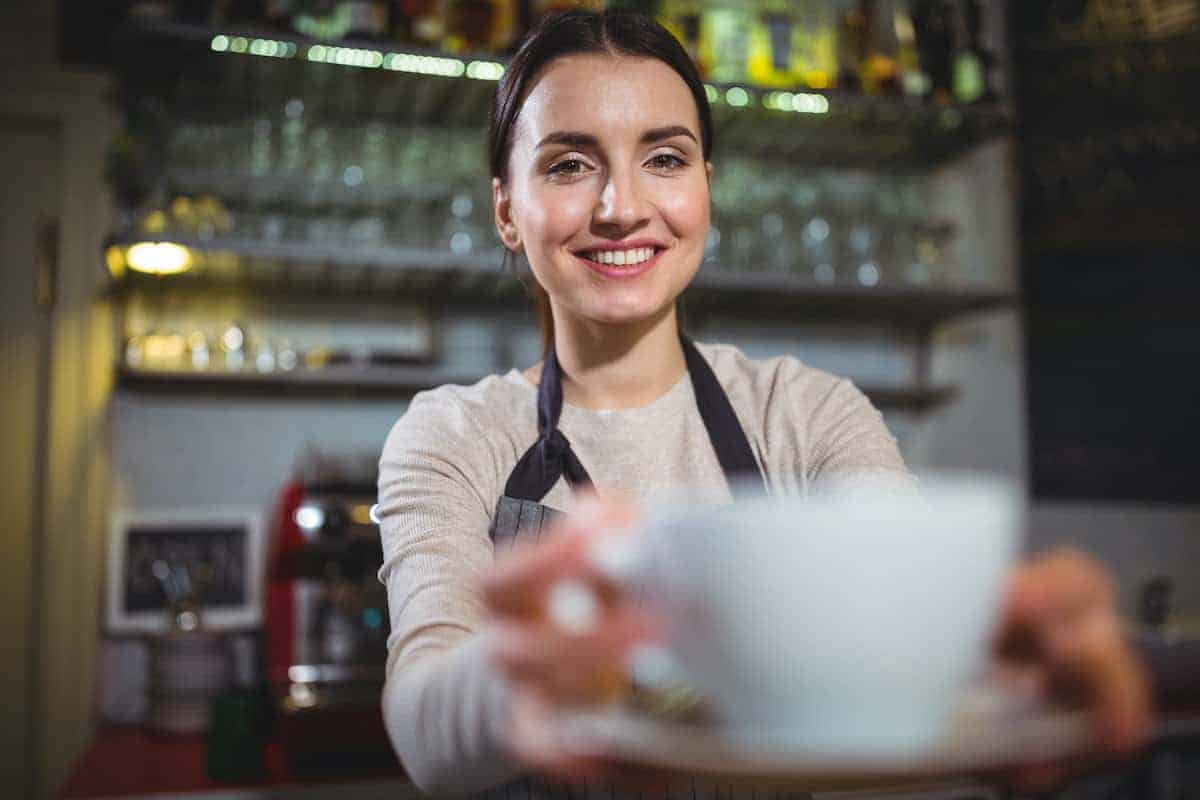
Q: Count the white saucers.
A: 1